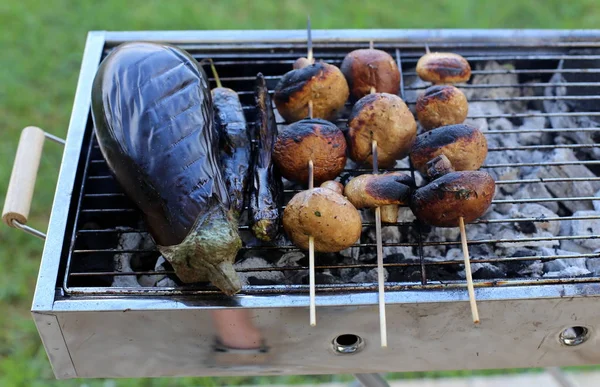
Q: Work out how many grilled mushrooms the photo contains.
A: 10